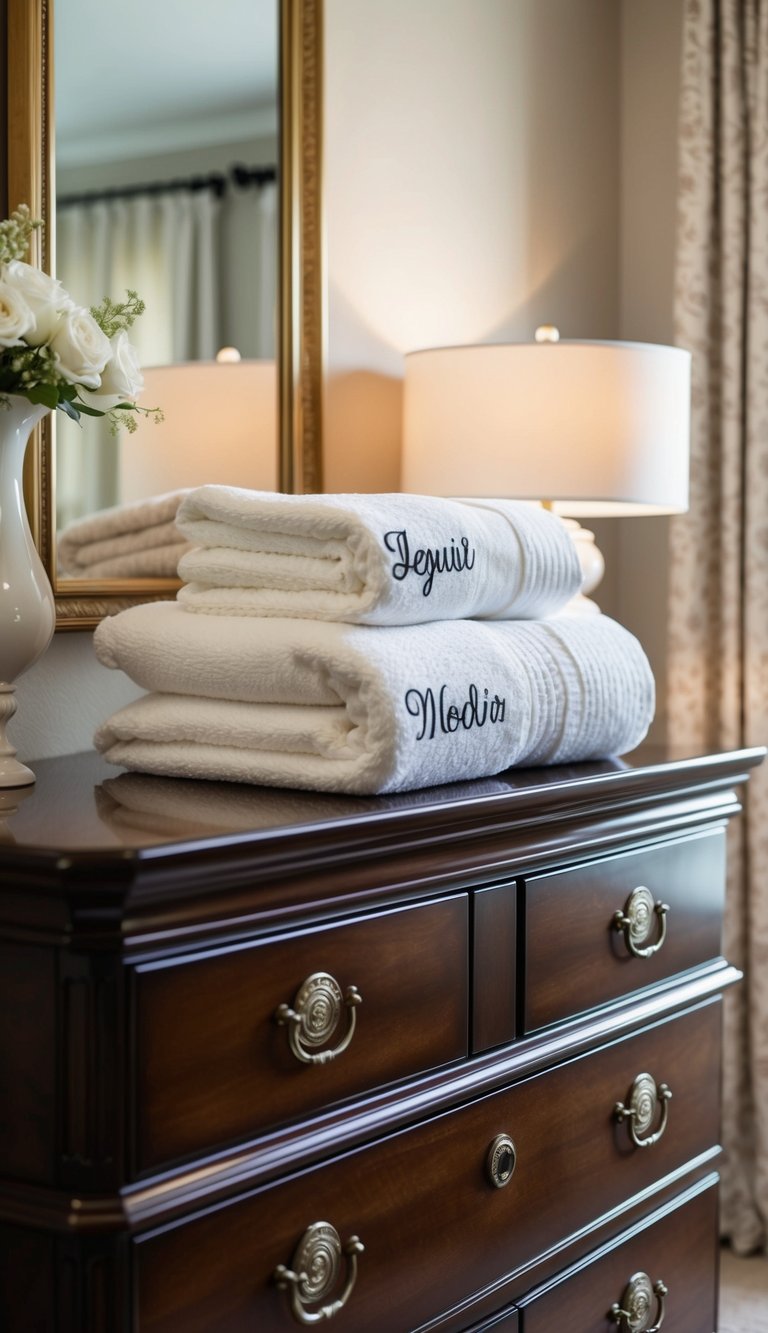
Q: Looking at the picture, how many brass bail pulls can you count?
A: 5